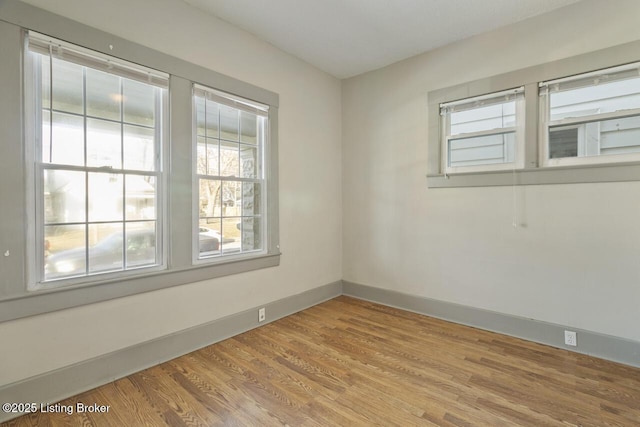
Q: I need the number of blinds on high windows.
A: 2